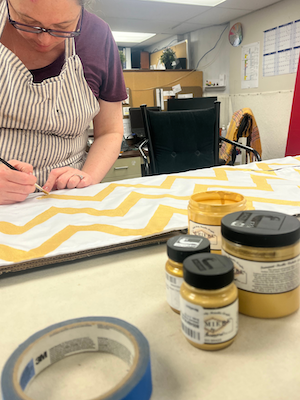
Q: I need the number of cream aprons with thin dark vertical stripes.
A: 1